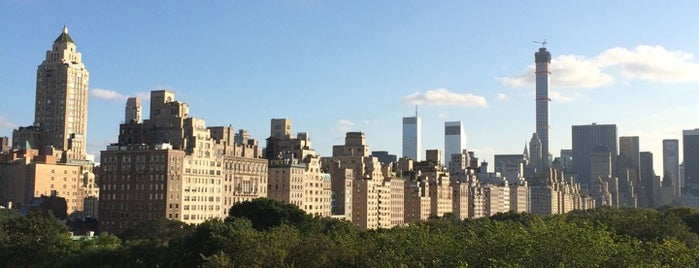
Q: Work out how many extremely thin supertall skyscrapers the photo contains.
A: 1